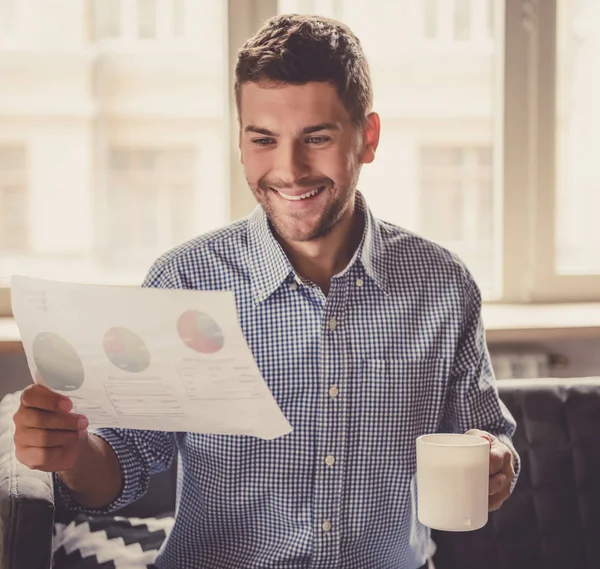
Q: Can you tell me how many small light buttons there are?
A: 6